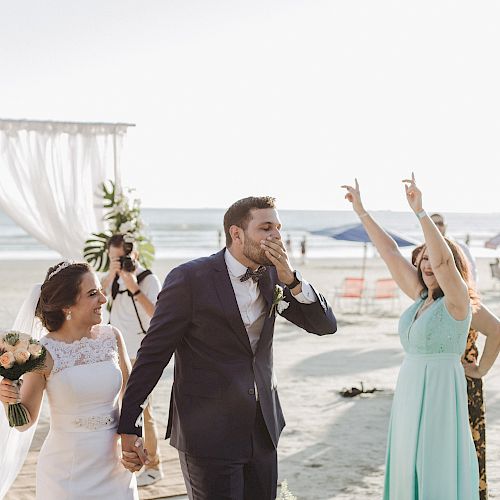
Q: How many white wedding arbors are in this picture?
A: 1